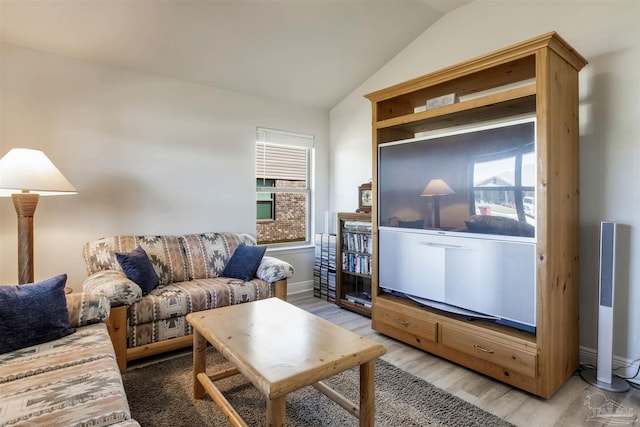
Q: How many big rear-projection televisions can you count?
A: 1